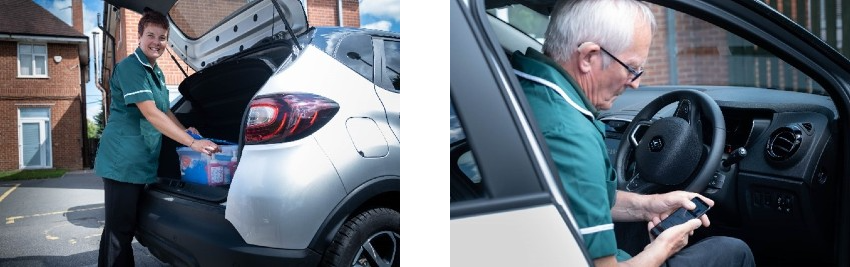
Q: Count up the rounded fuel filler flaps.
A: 1